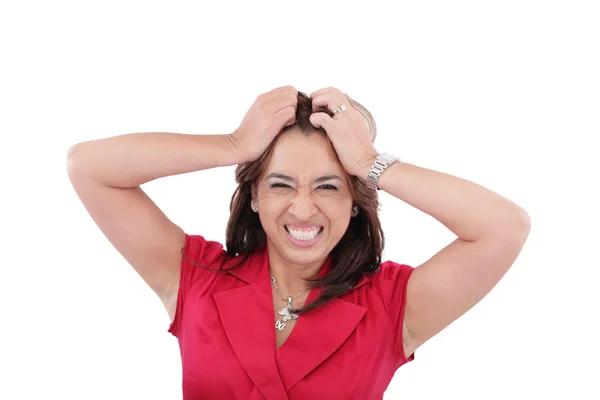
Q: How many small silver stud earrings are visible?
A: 2